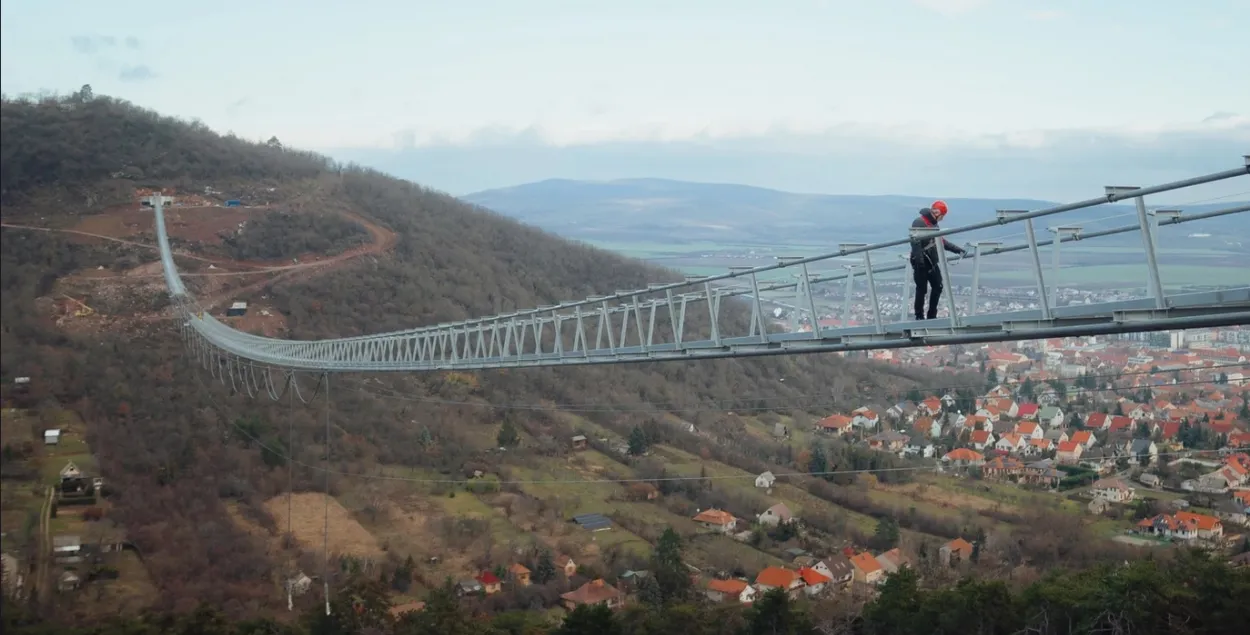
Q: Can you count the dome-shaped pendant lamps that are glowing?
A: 0